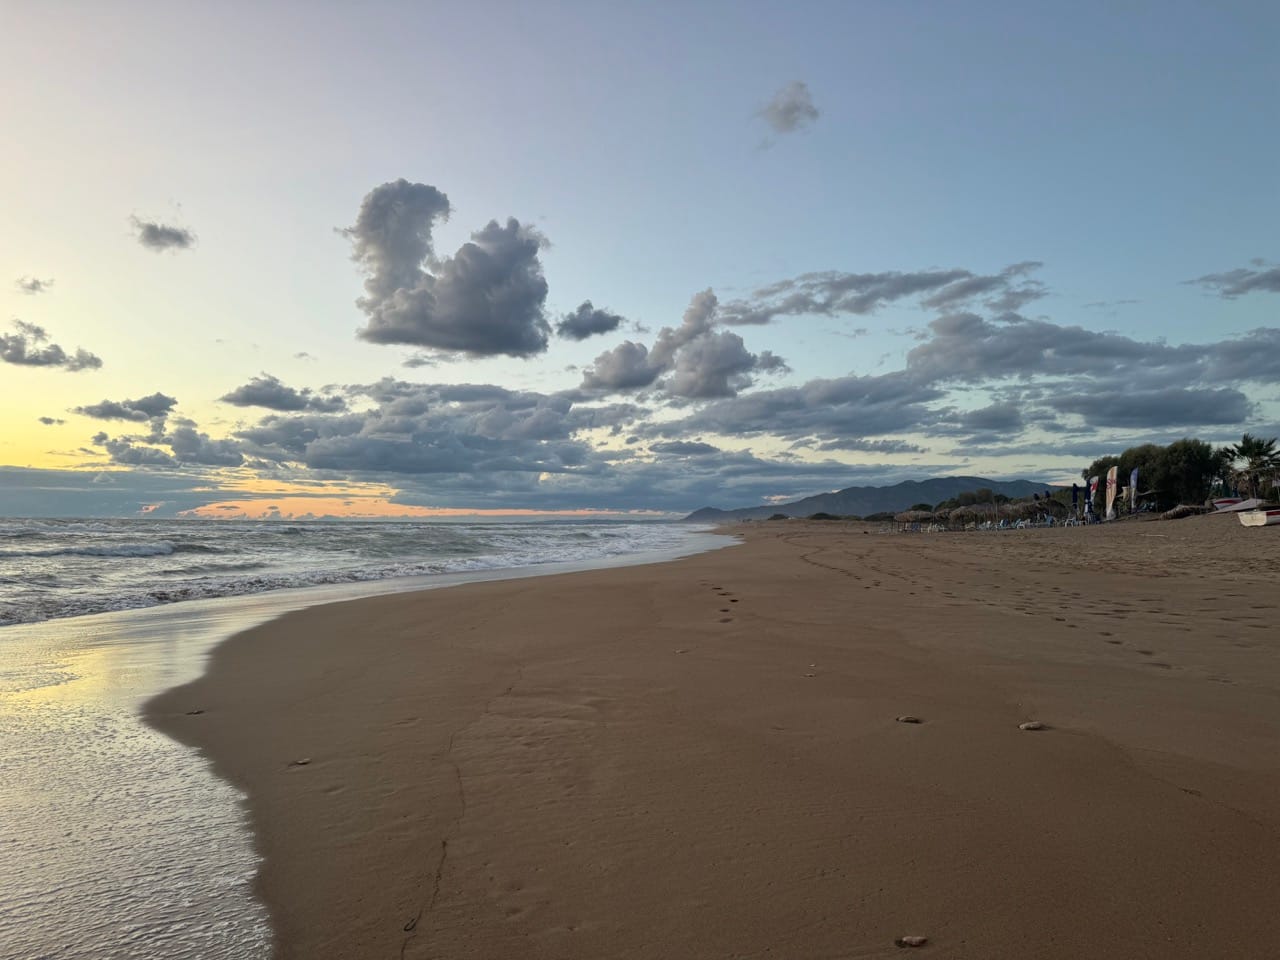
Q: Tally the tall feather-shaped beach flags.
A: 3